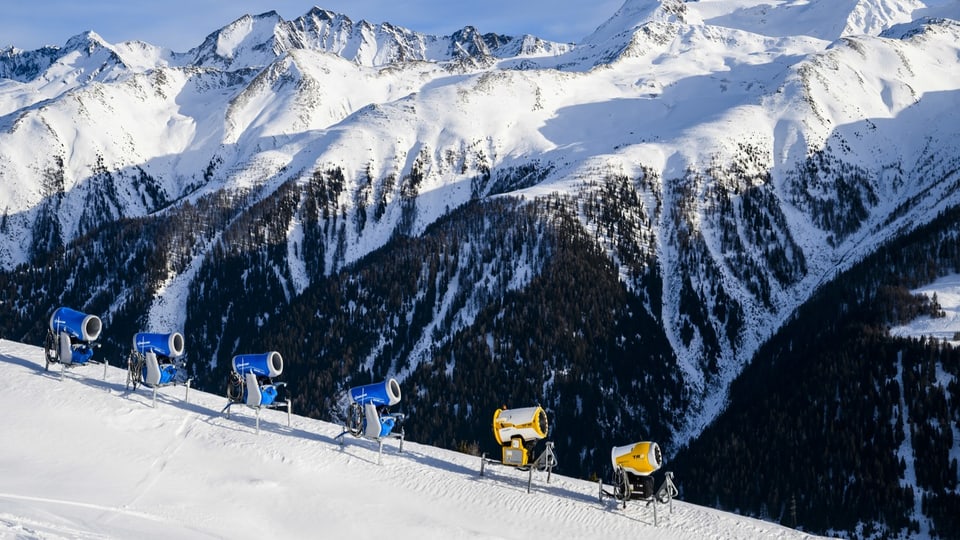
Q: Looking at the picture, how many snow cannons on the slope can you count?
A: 6